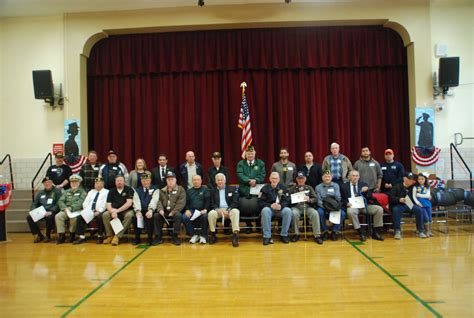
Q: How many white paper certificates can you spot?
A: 13